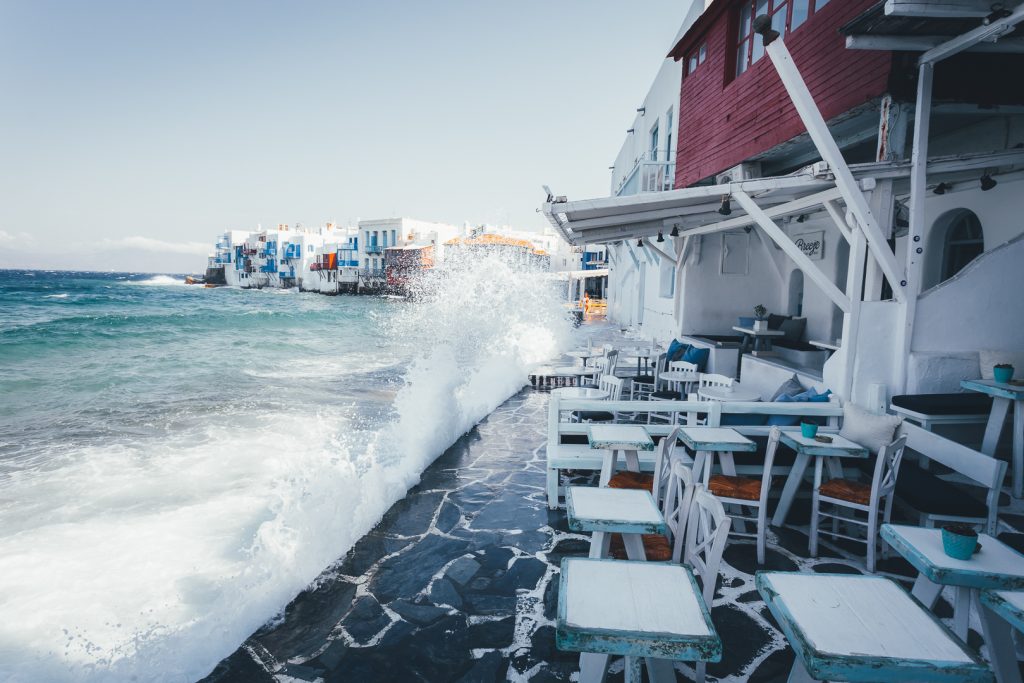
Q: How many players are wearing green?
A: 0